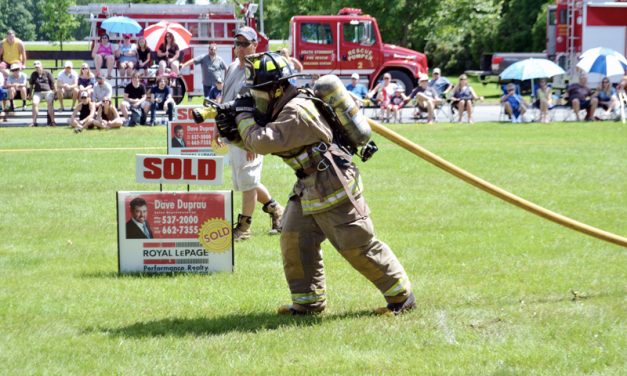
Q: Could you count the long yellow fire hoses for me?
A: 1